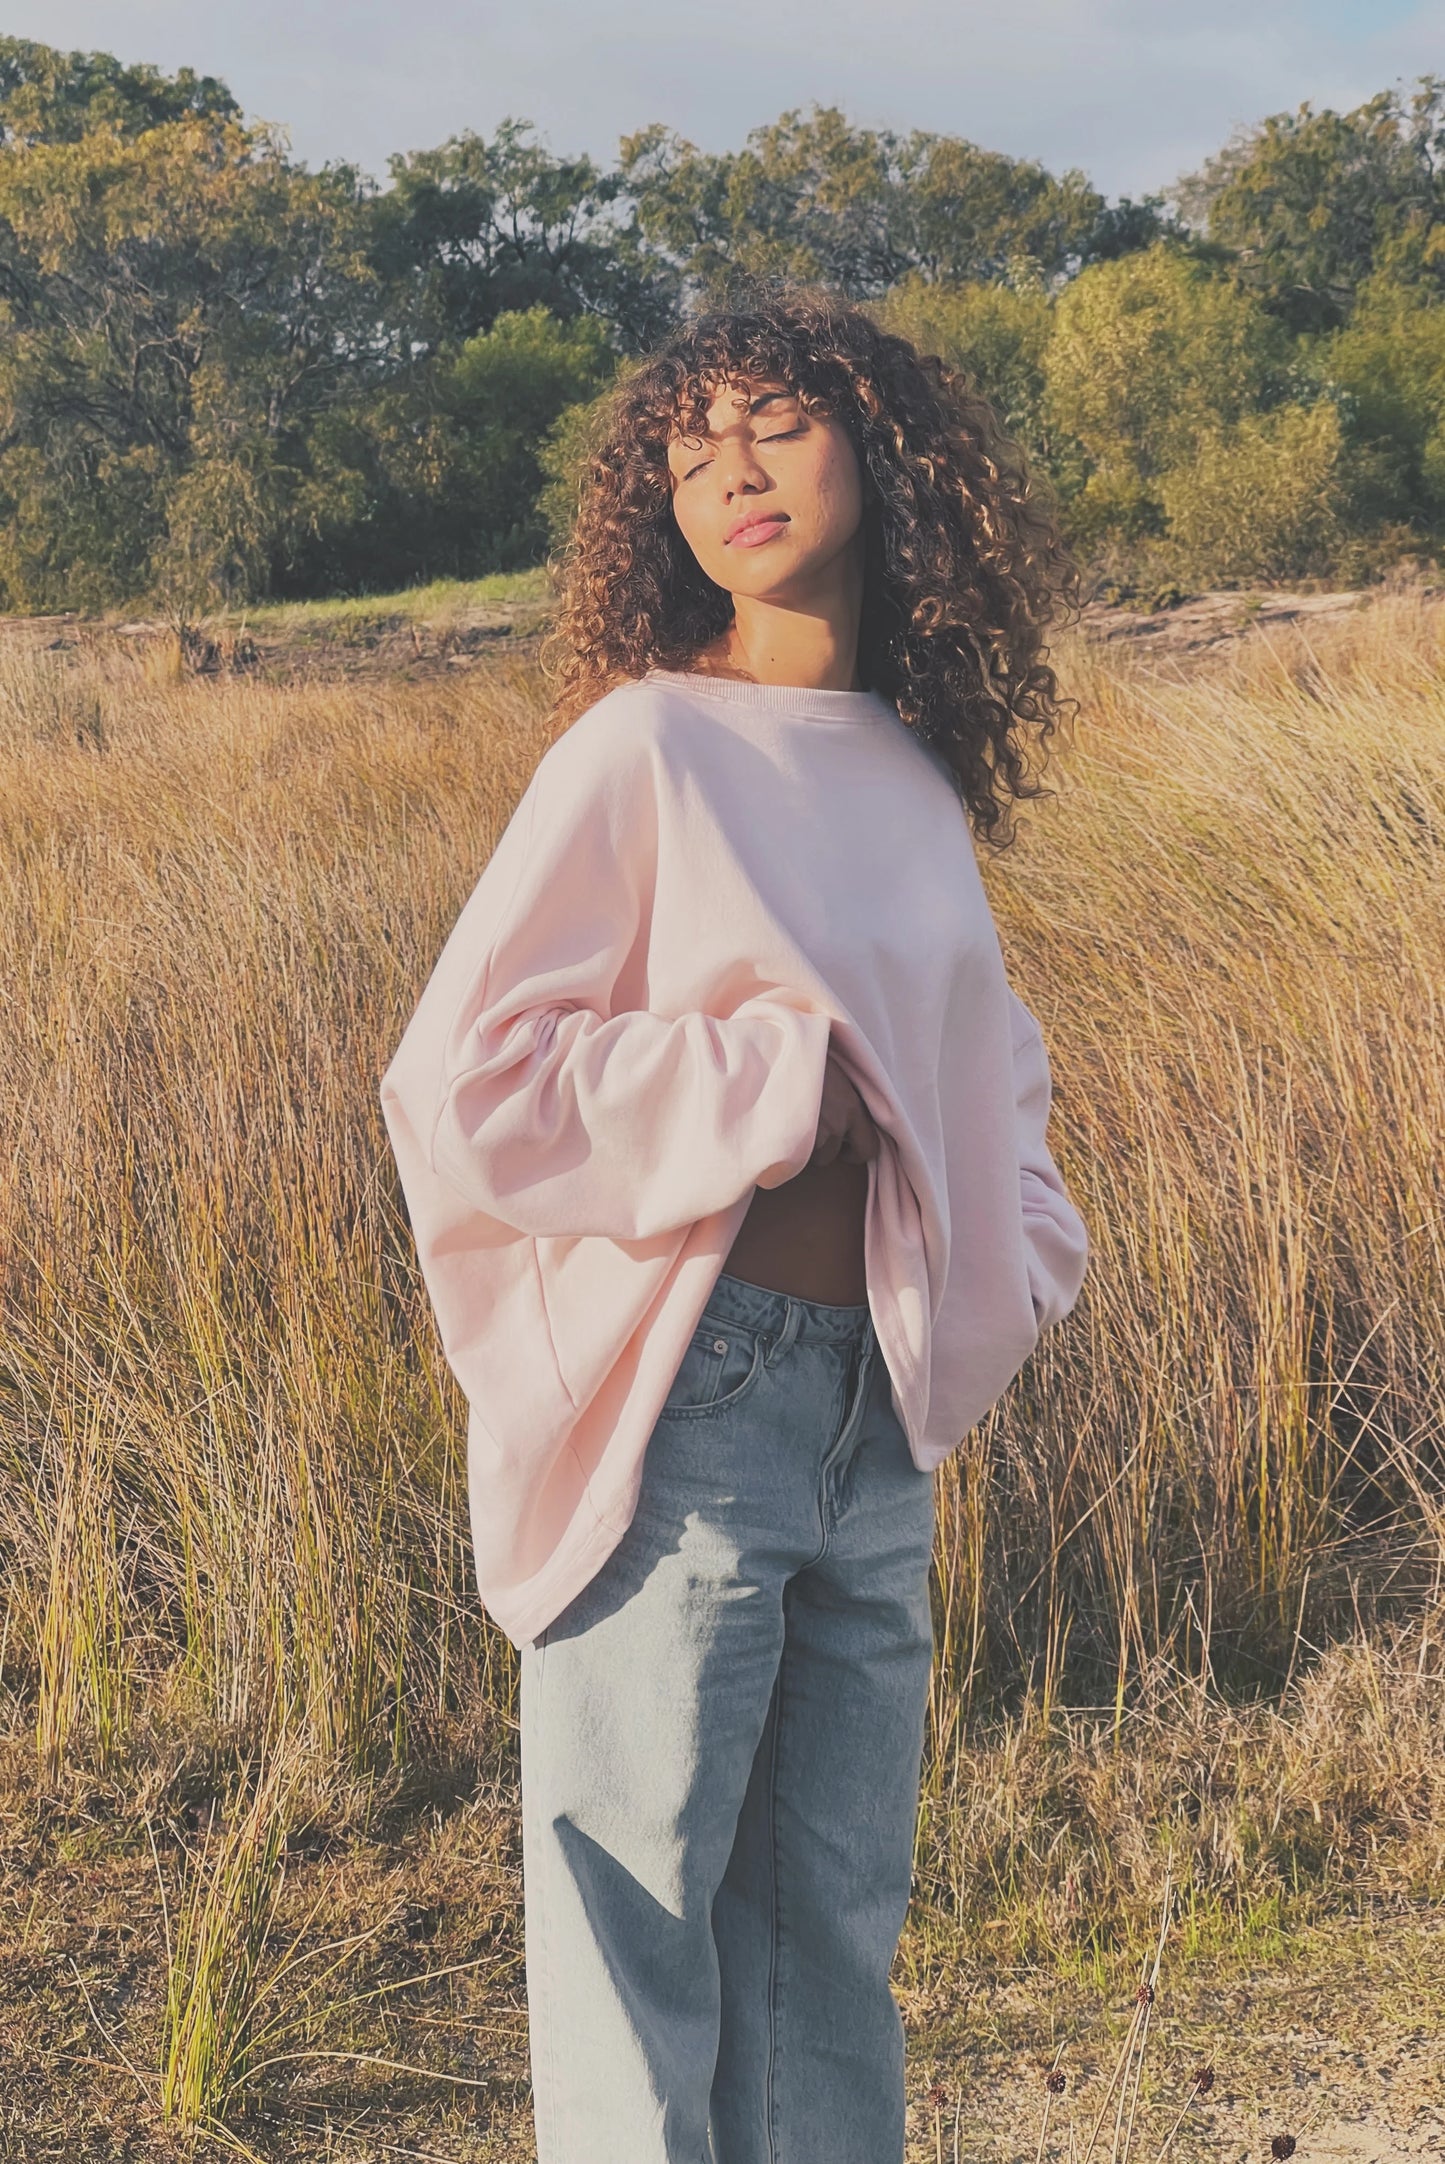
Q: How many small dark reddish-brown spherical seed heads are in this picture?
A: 5